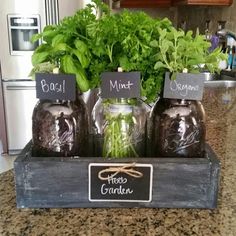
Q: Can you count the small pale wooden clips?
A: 3